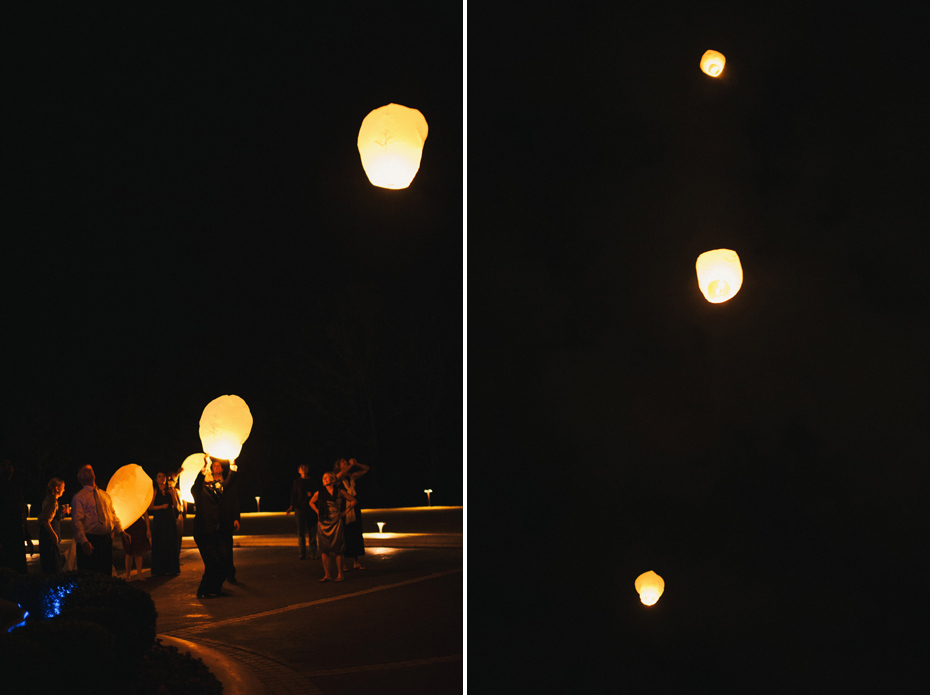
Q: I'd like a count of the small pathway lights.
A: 4